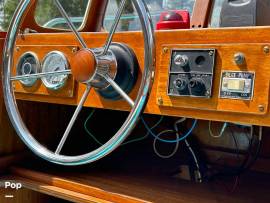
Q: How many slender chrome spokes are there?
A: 5